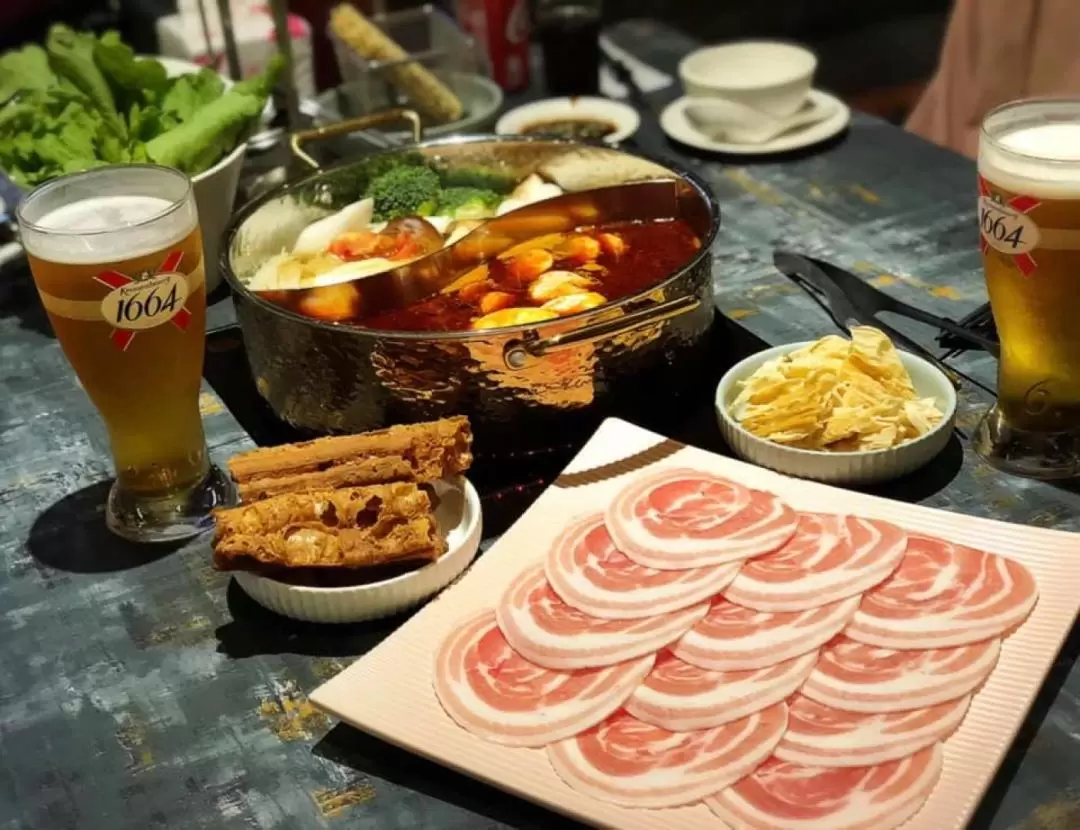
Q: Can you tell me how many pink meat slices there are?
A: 12